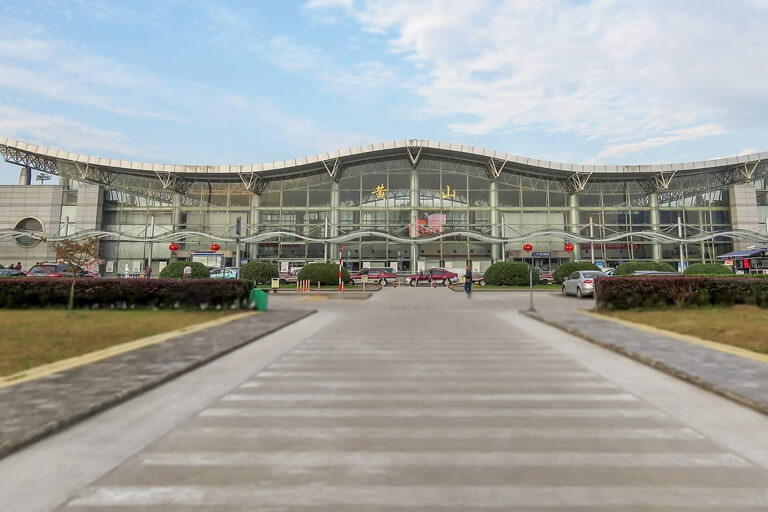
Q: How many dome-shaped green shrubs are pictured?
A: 7